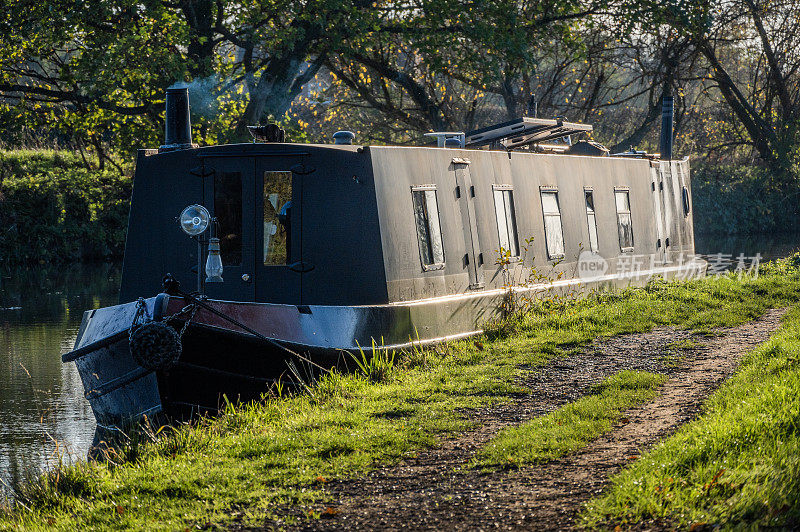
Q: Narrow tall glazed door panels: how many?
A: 2